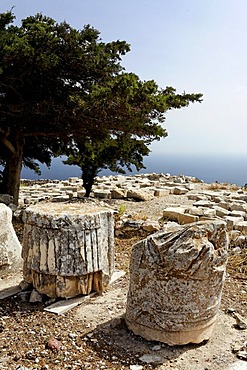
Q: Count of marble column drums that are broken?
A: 2